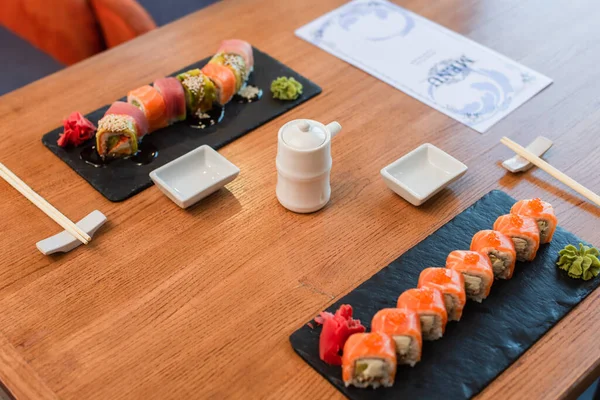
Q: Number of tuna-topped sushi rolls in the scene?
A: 3